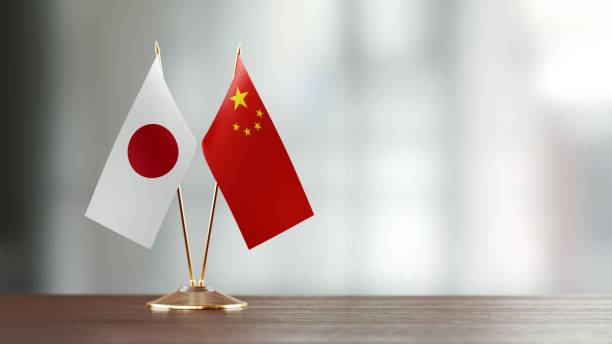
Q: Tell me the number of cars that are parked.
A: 0